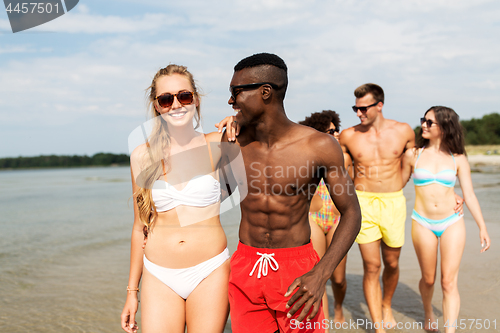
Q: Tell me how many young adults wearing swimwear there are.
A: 5